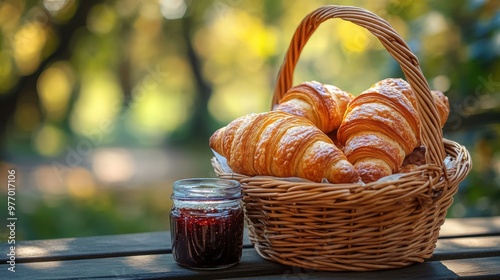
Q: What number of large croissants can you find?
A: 3